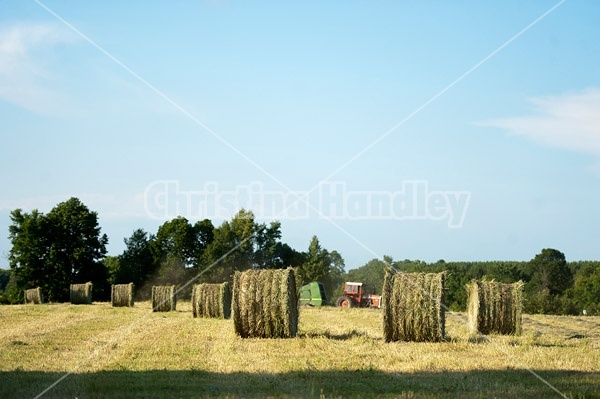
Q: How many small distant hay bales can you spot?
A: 5